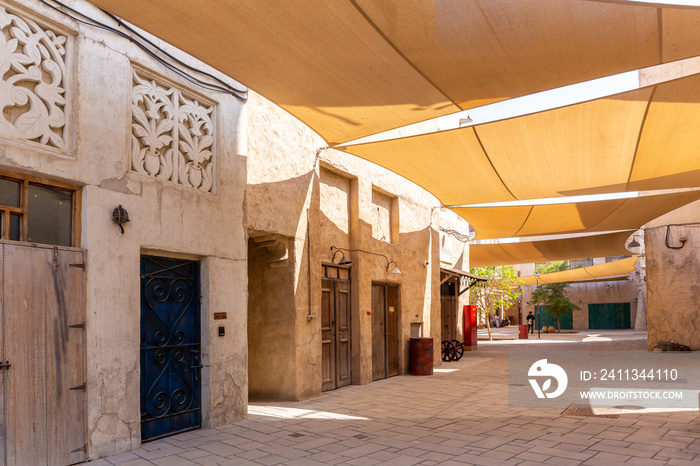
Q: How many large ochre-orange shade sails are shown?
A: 5